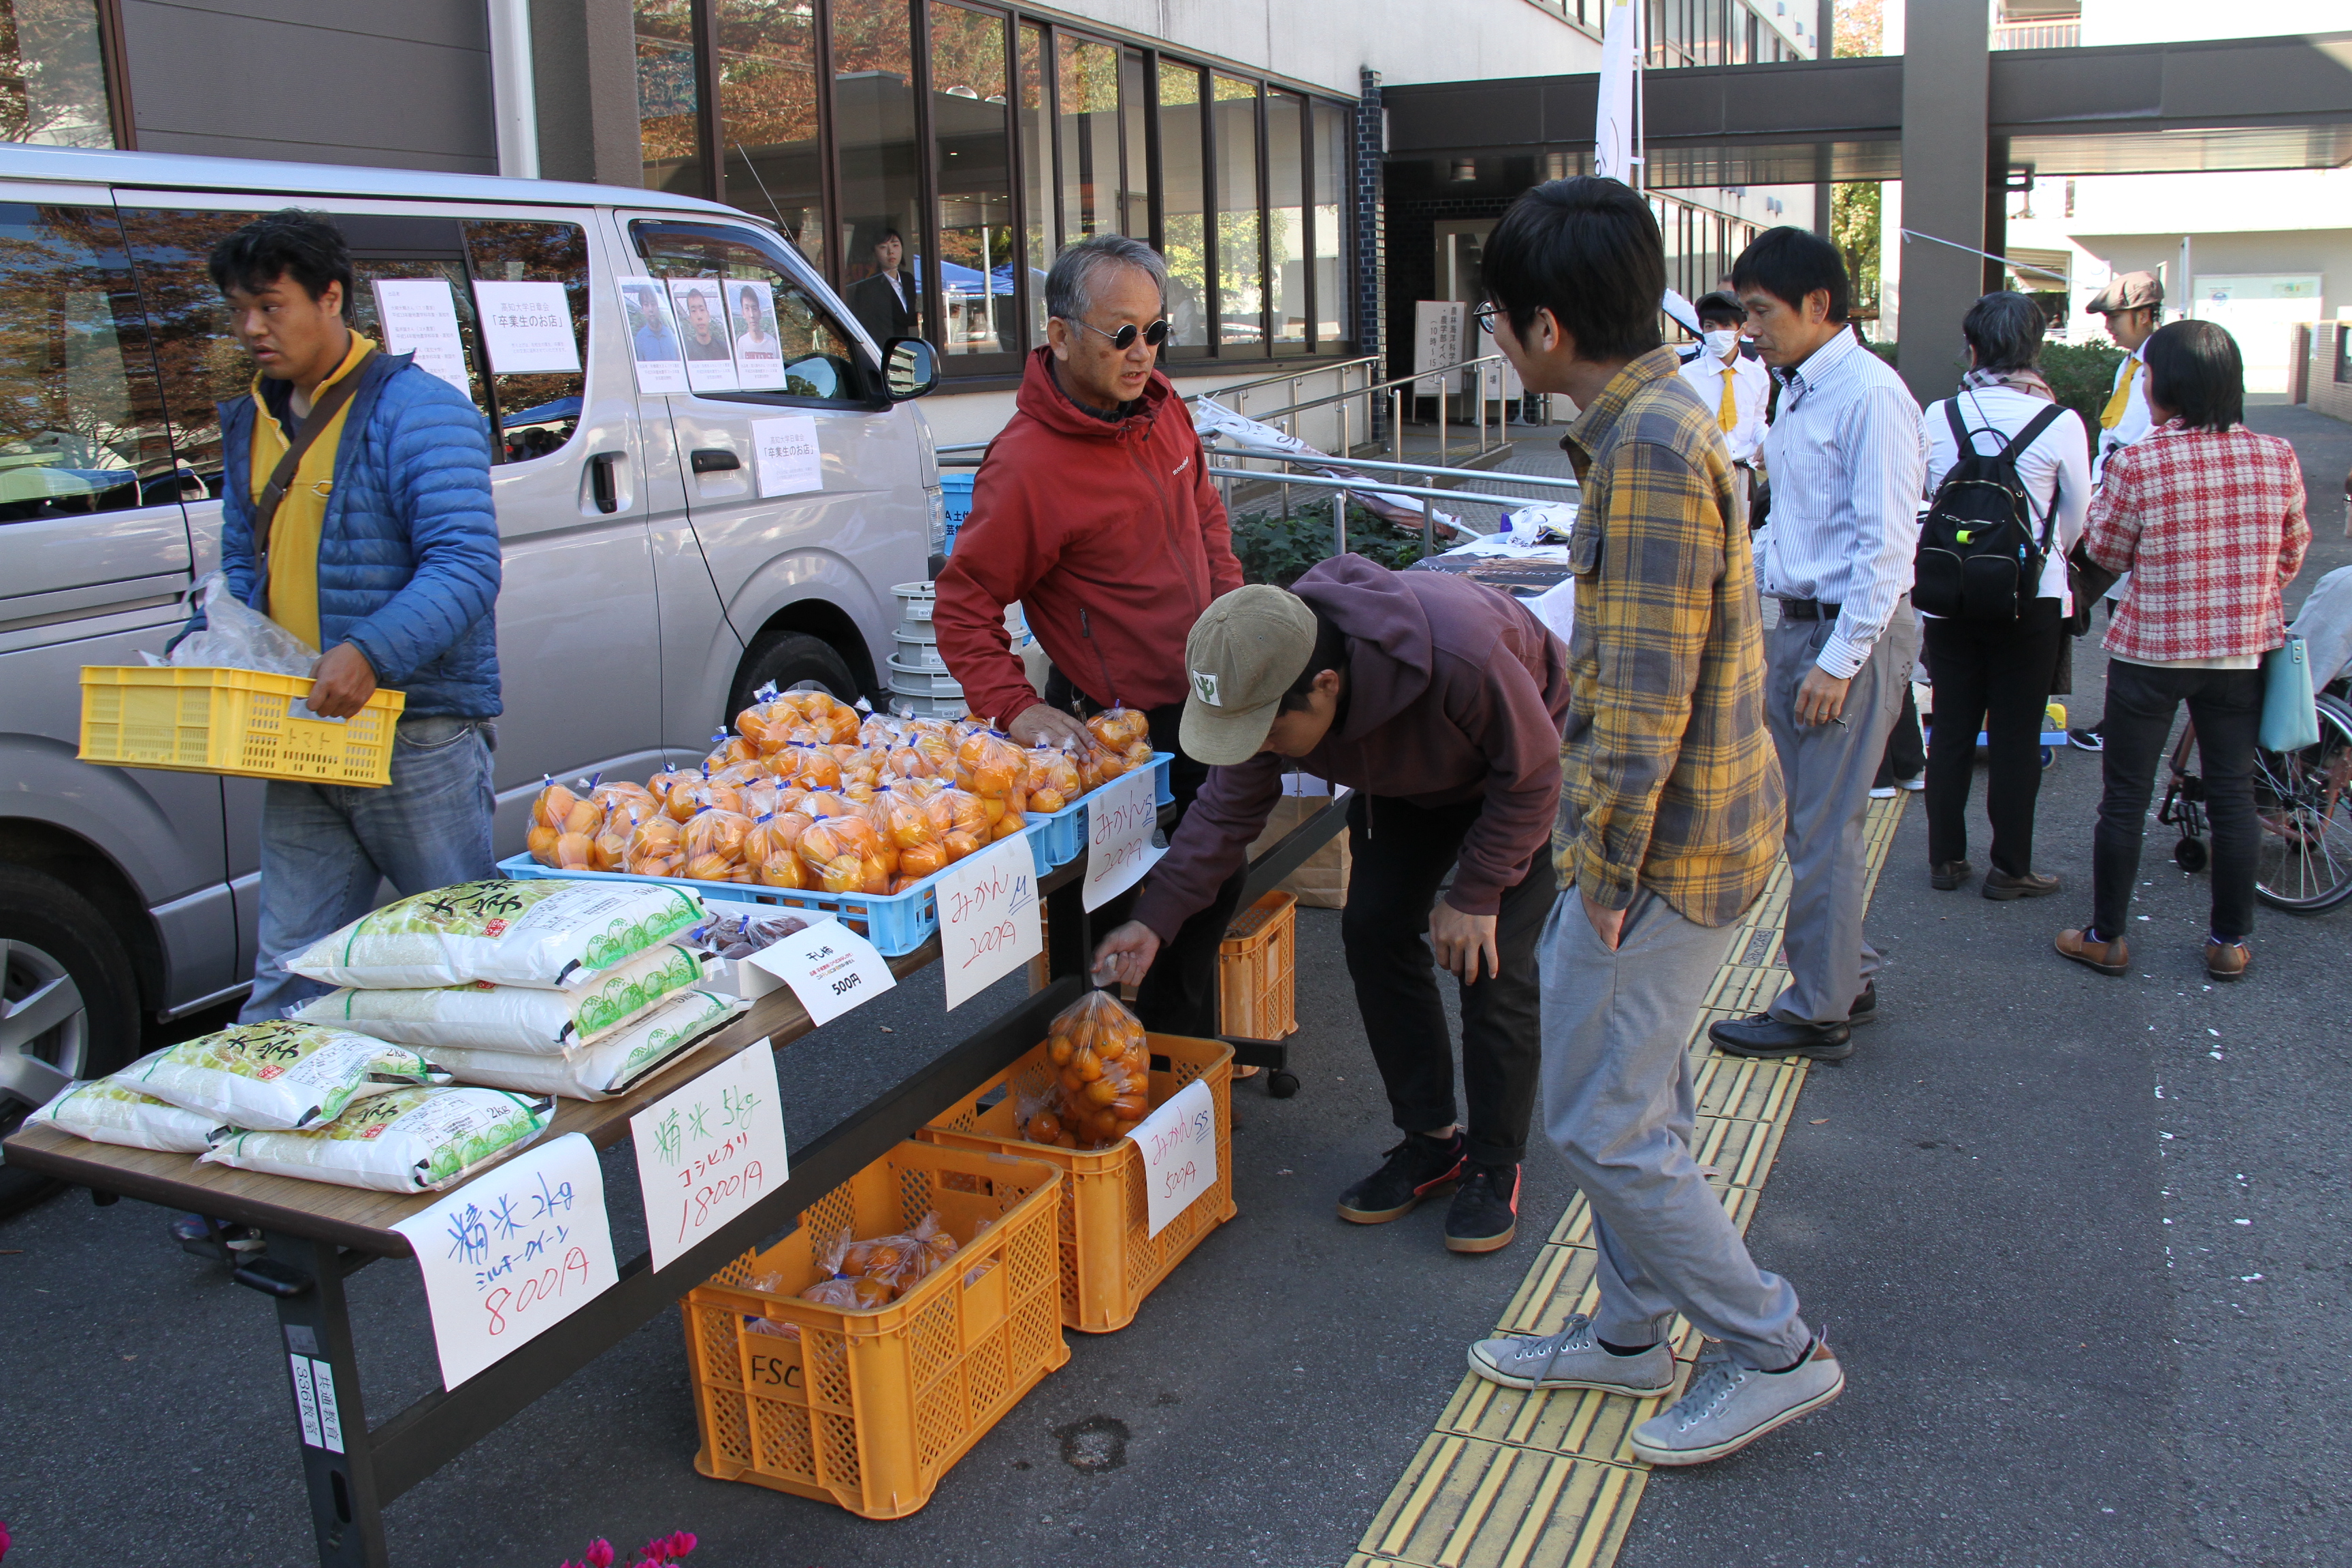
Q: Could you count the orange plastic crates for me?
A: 3